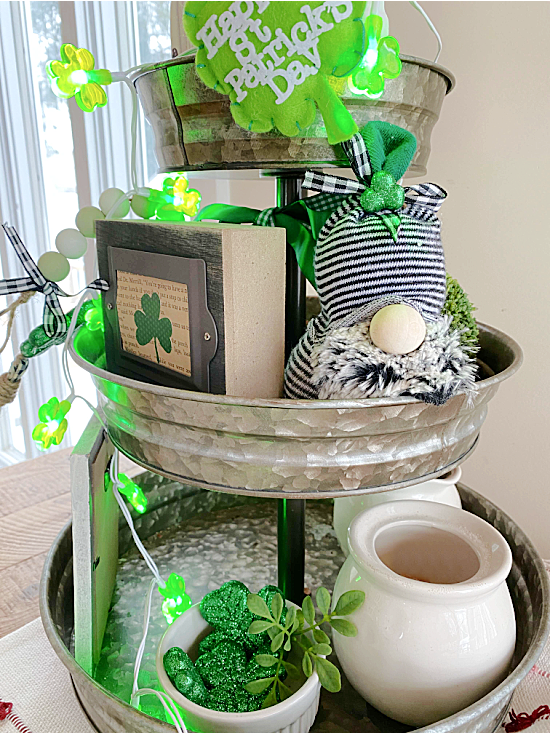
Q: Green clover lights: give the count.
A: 7